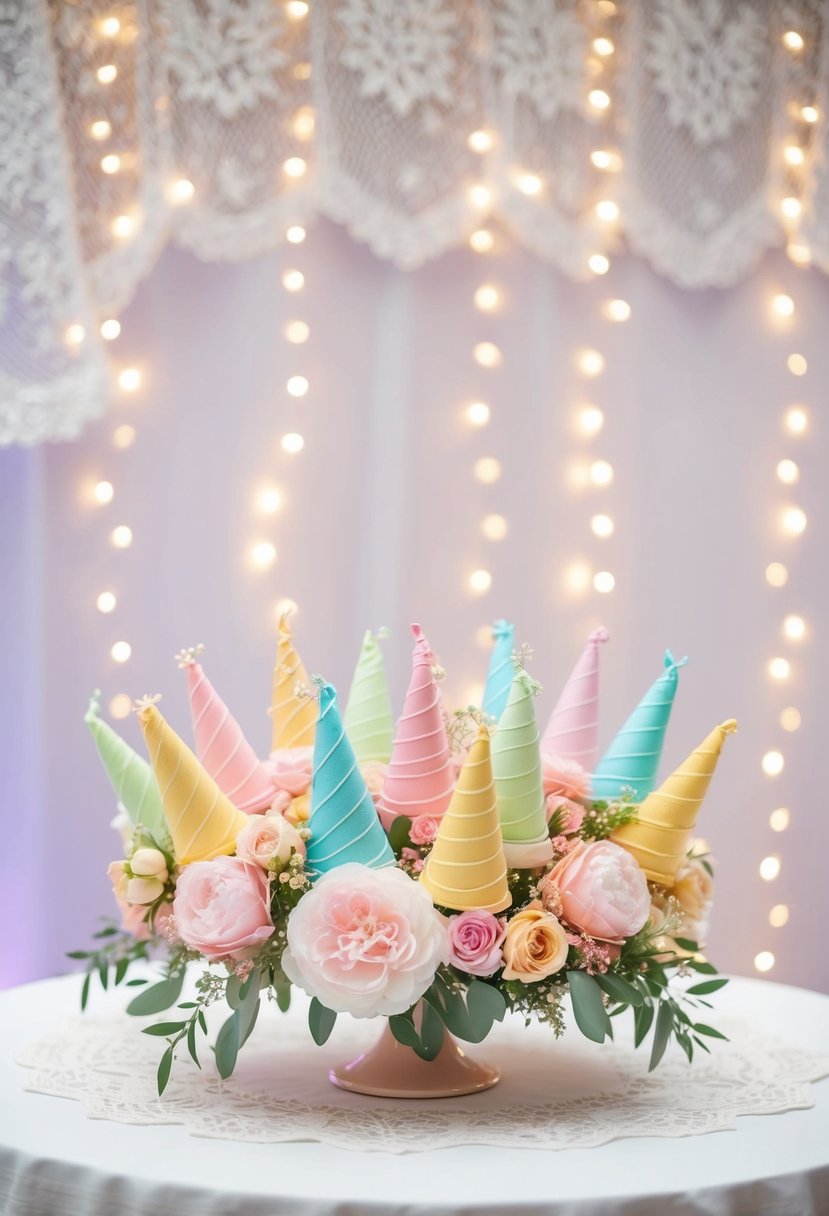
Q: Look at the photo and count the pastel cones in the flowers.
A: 13